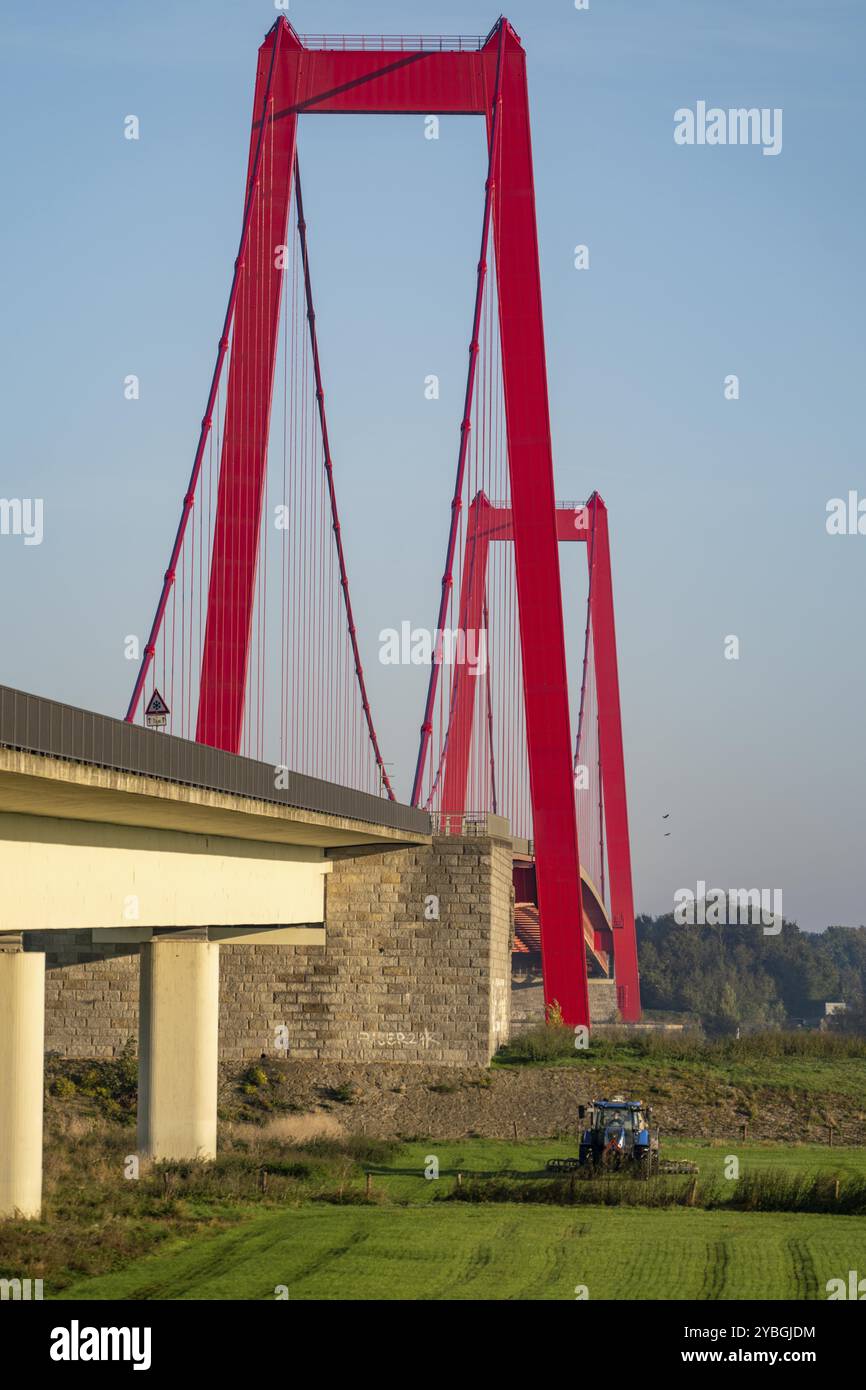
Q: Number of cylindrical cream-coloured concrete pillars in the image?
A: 2